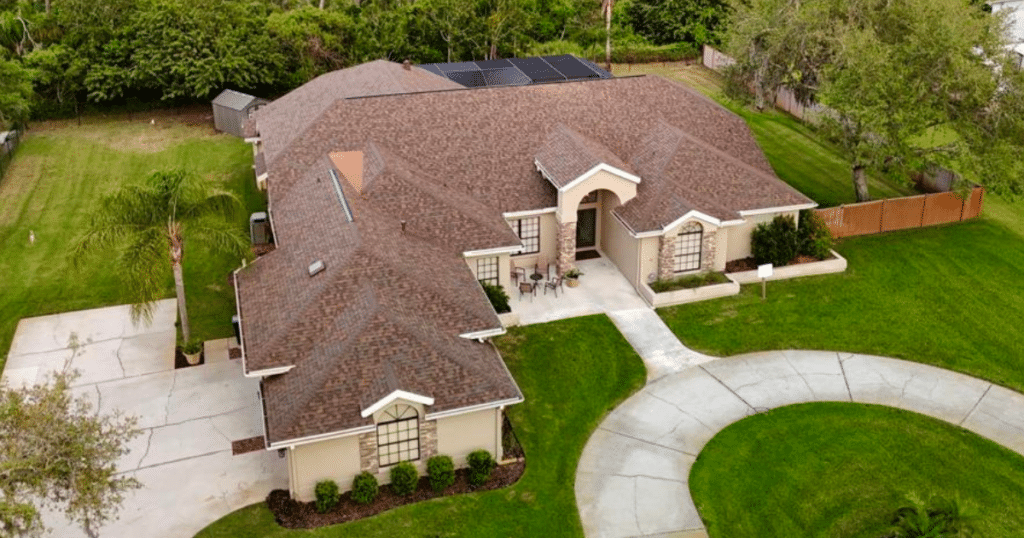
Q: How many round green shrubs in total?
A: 5